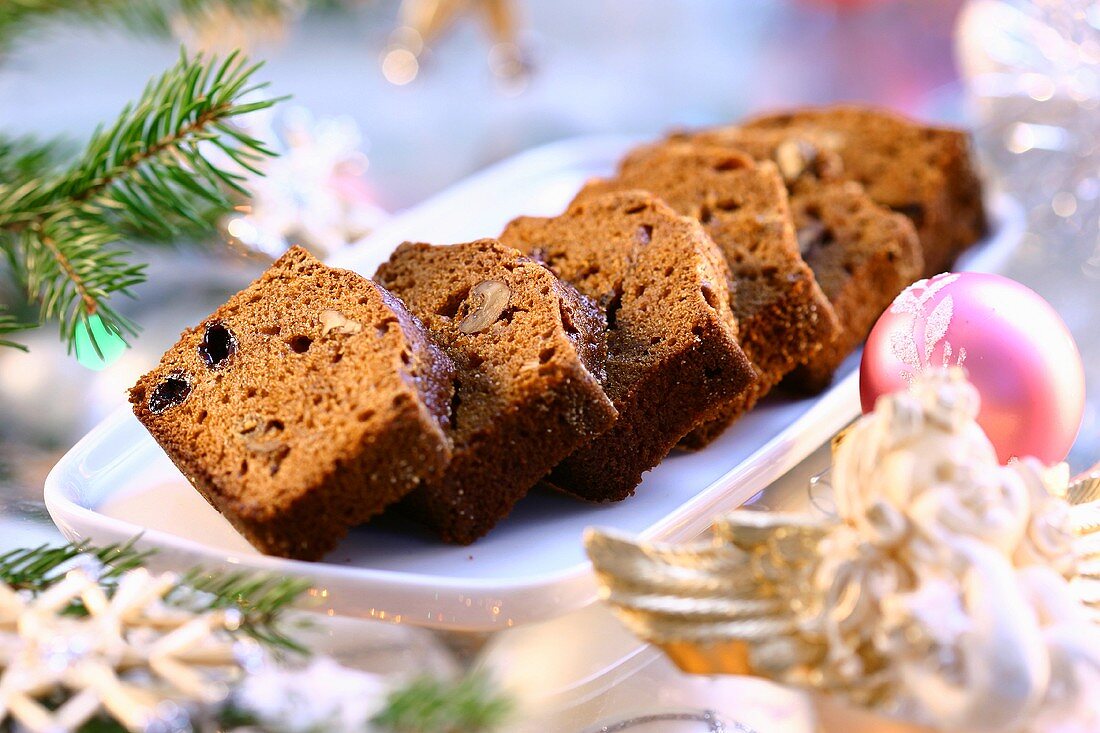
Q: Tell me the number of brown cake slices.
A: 6